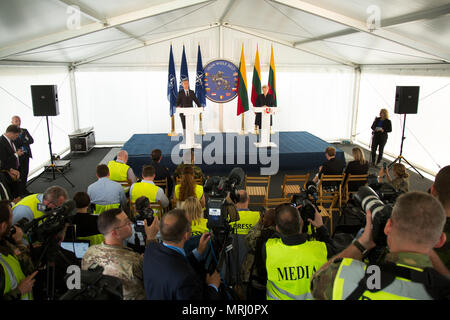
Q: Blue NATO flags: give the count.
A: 3